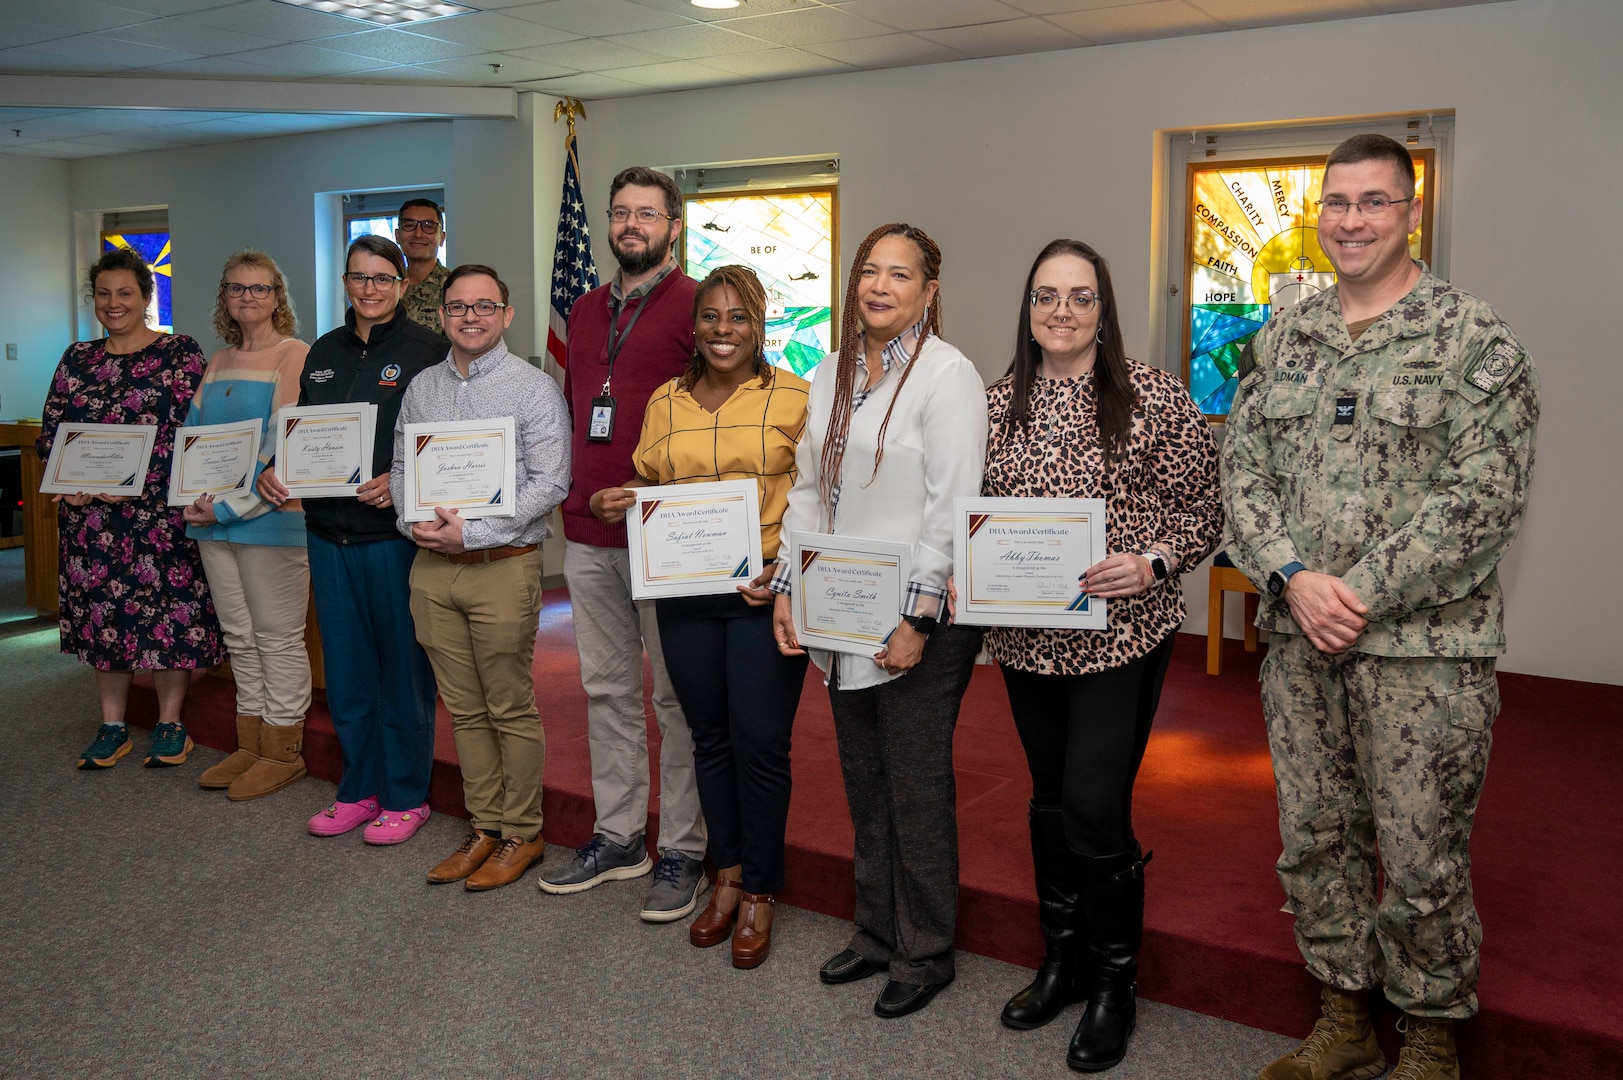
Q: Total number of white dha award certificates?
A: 7